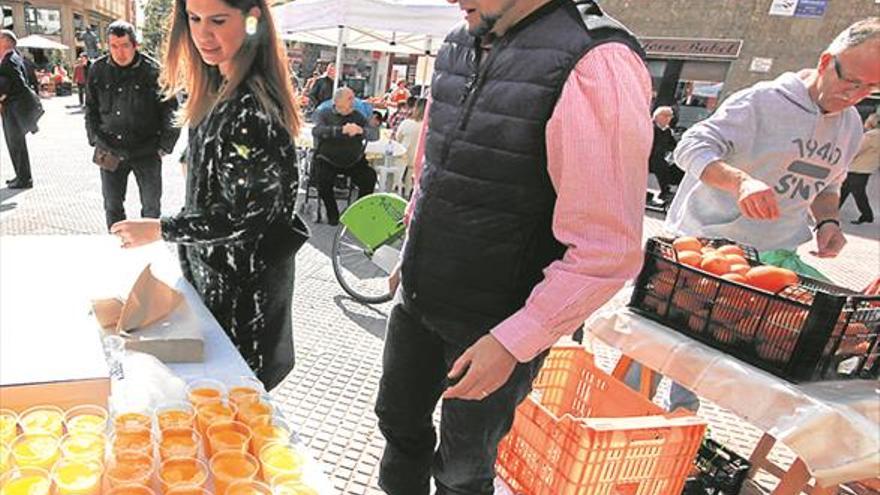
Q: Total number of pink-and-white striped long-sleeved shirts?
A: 1